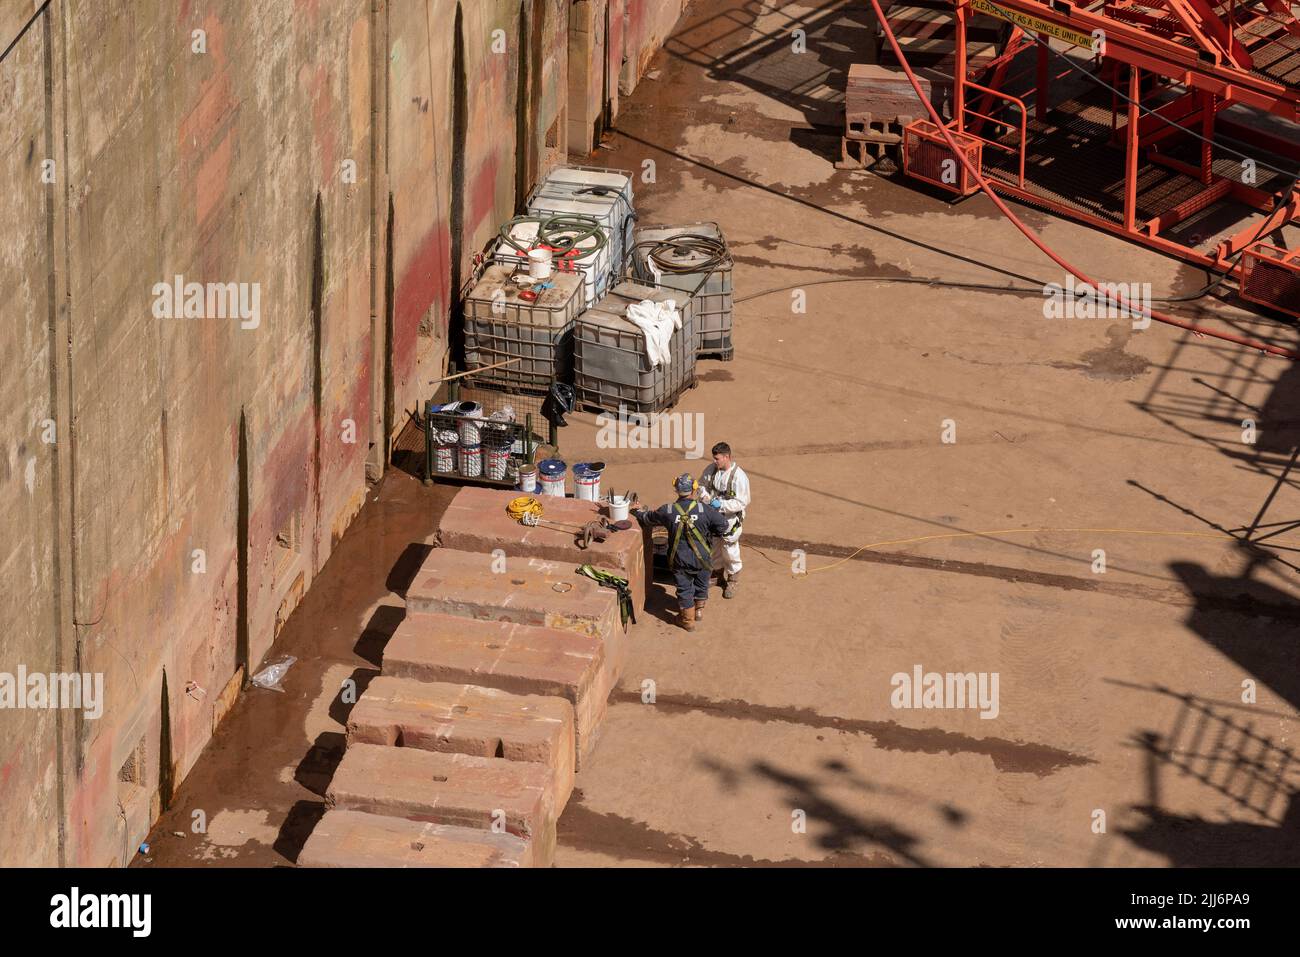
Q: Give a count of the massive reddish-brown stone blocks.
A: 6